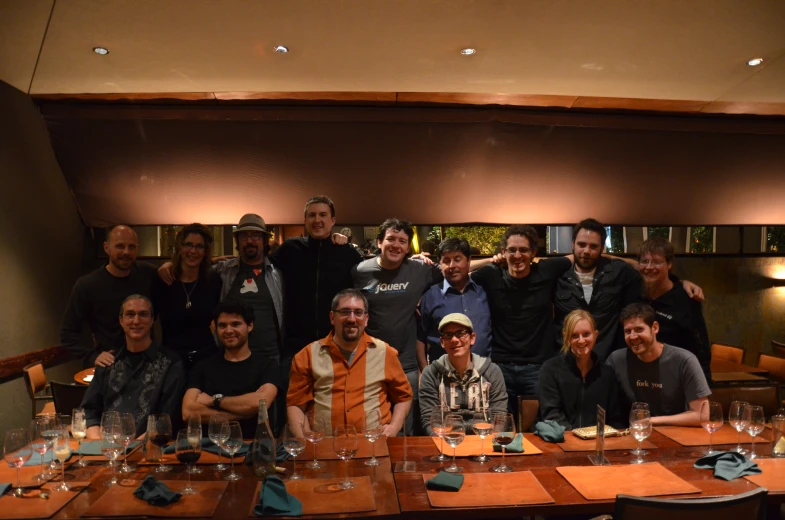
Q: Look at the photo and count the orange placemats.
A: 13